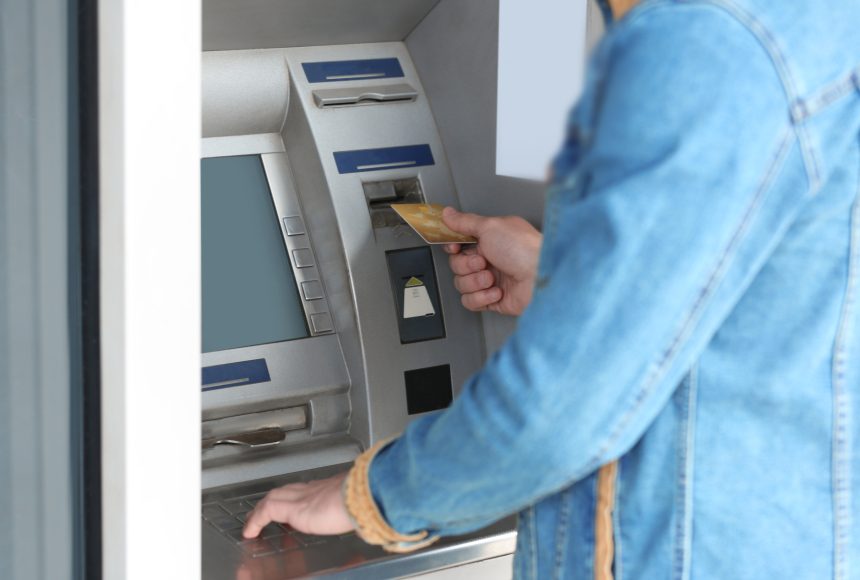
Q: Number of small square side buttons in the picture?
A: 4